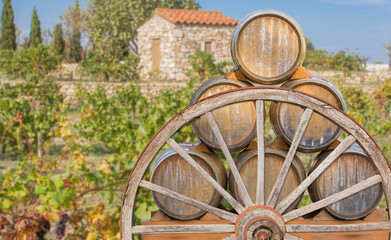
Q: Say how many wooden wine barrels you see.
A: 6